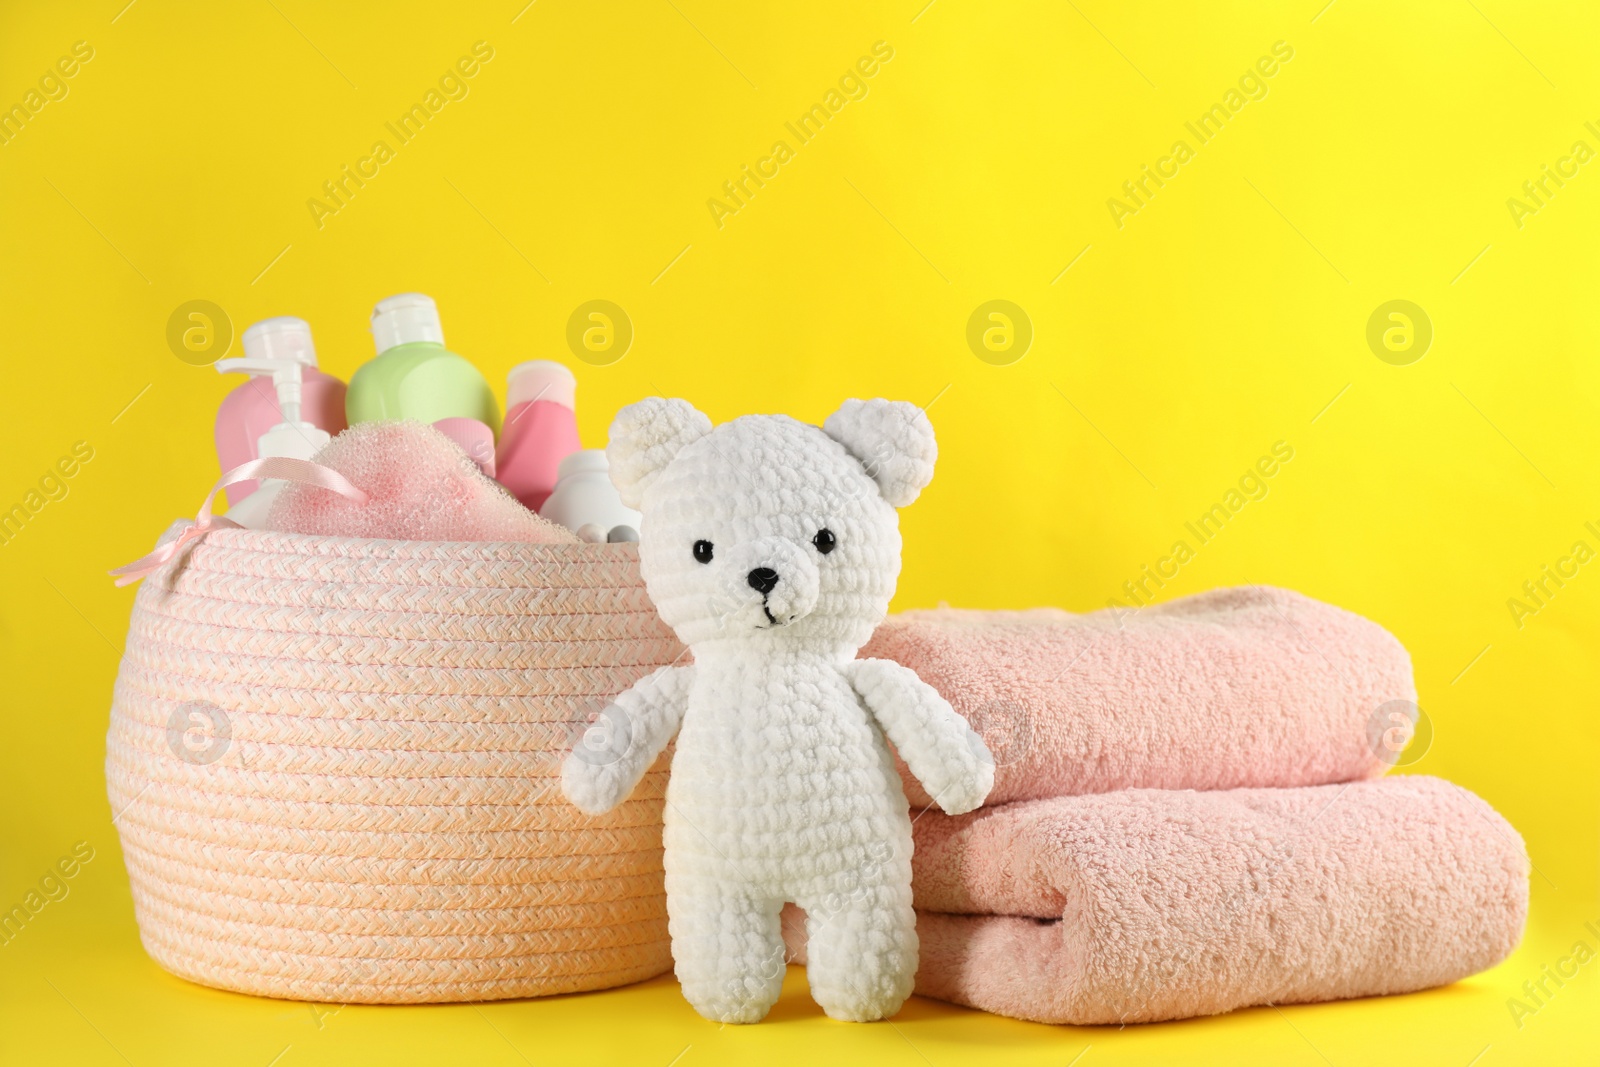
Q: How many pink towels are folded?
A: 2